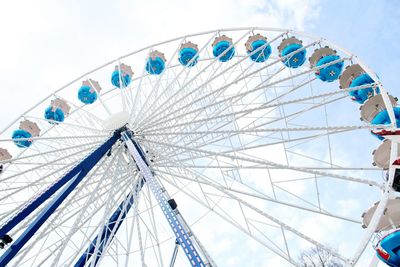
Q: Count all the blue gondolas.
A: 13